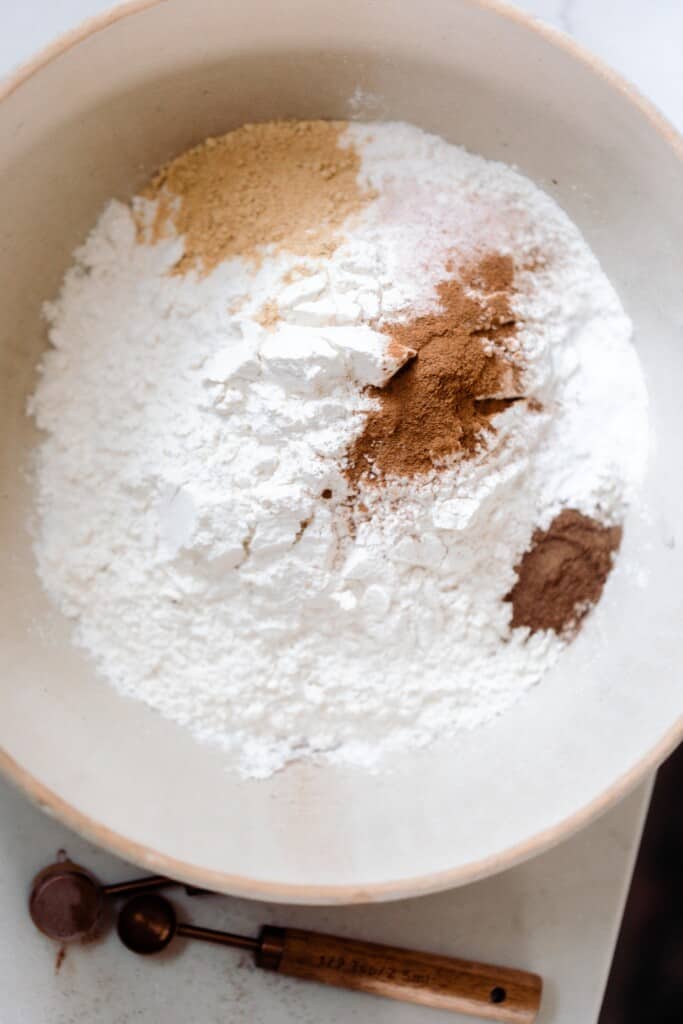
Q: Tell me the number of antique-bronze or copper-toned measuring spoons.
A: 2